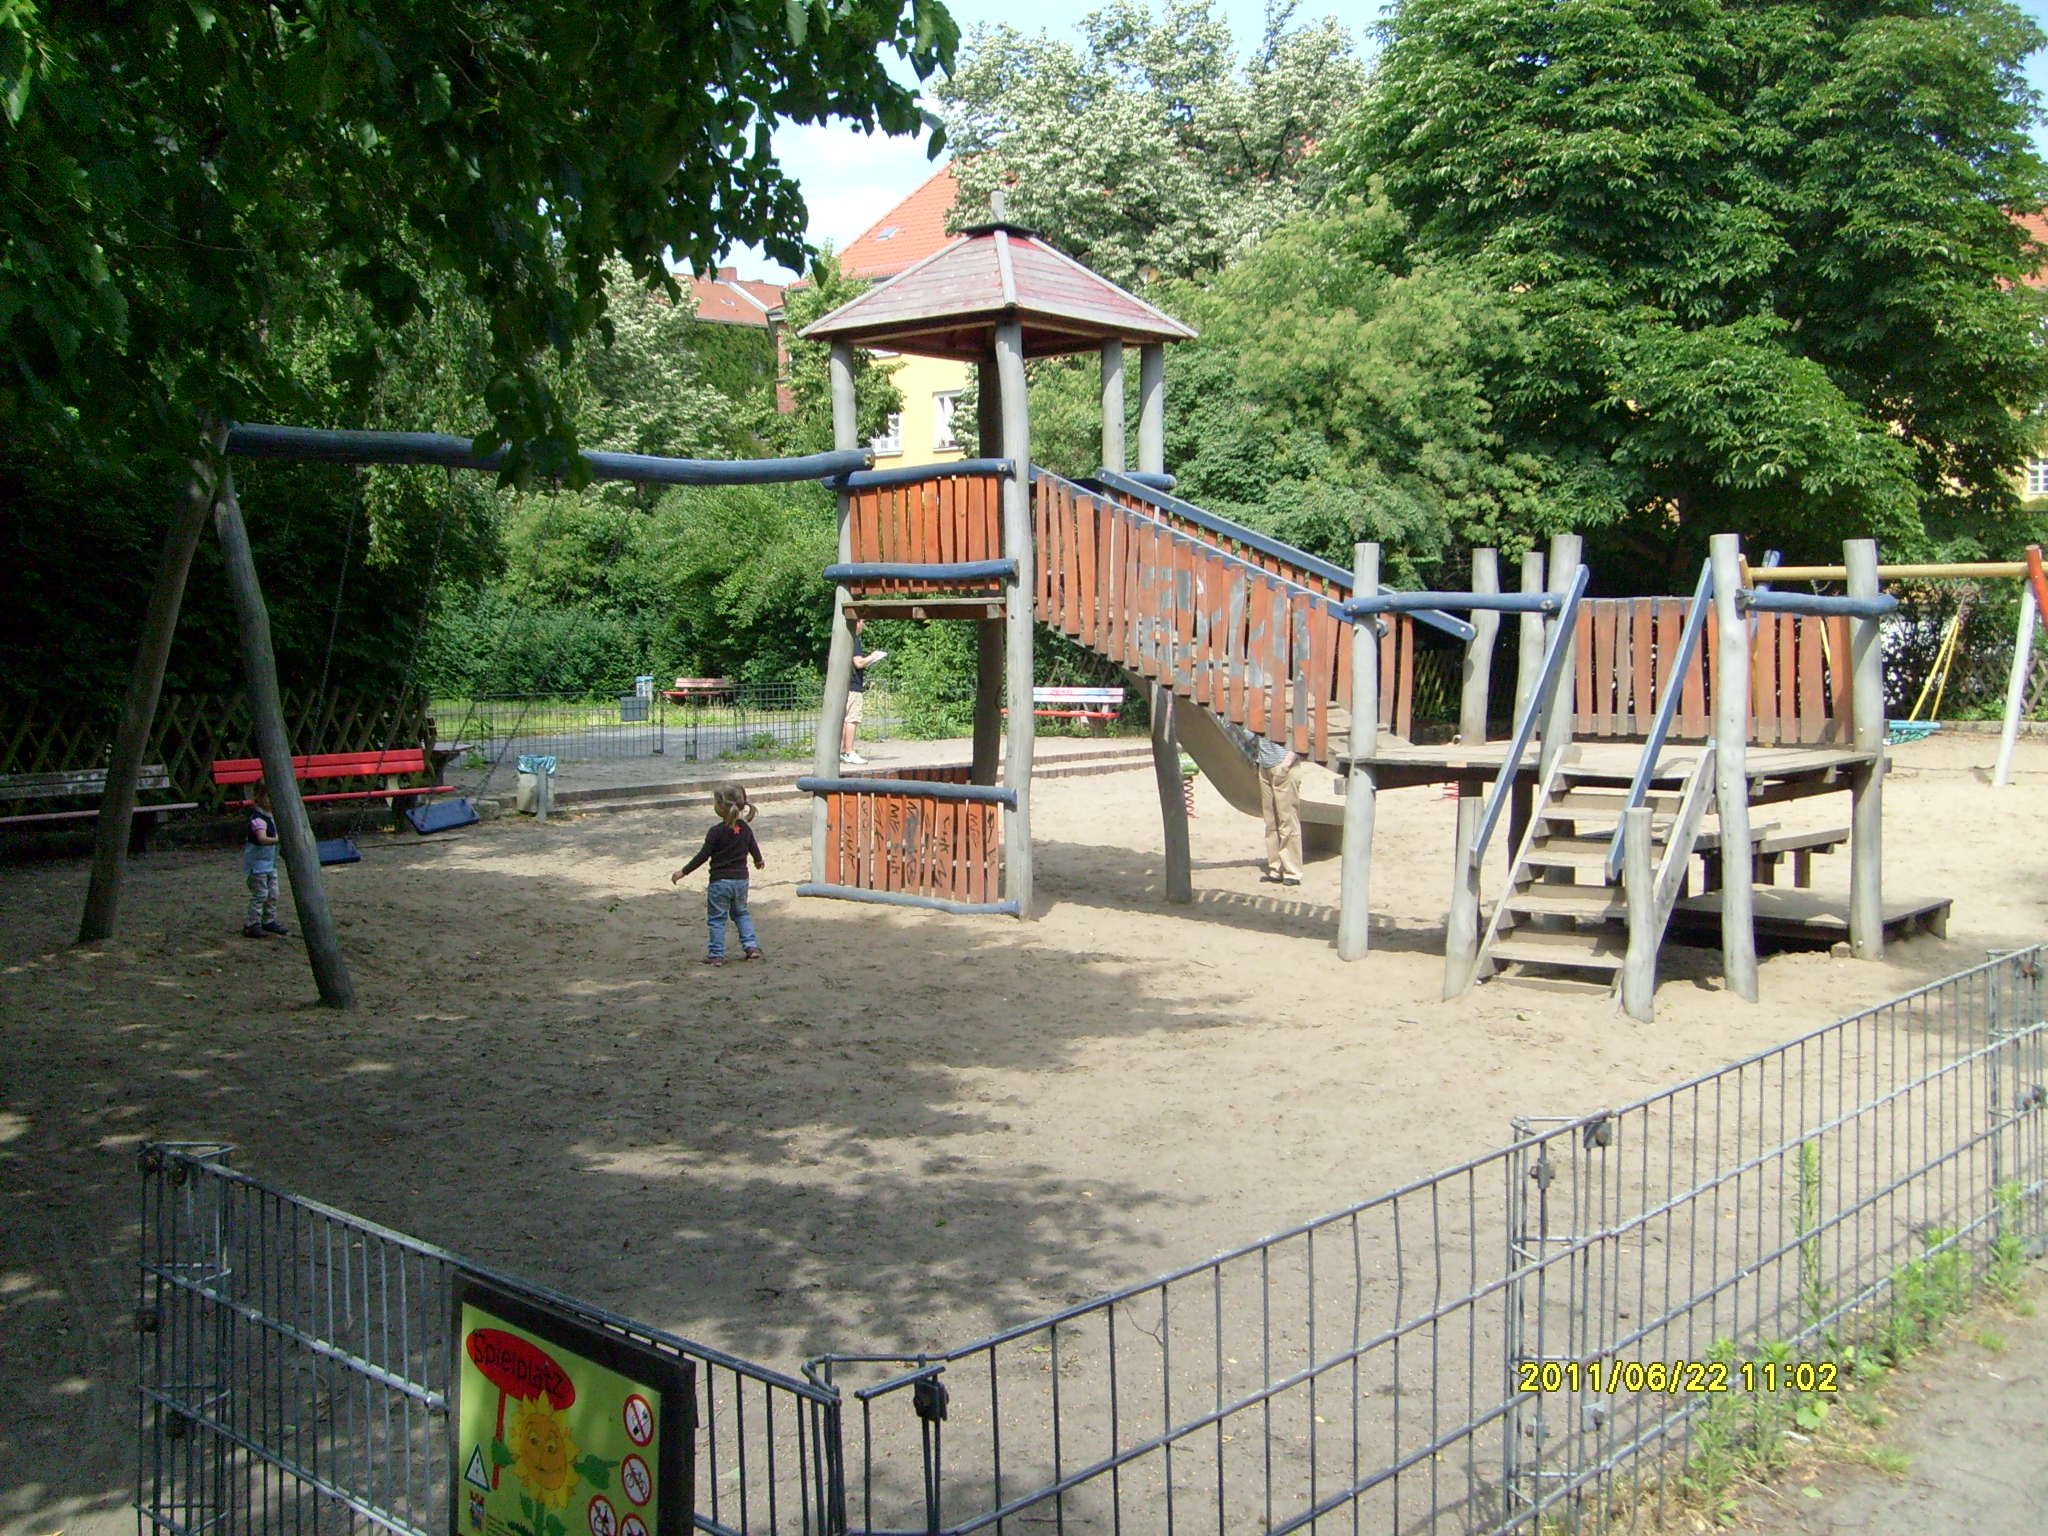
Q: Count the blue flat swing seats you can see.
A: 2